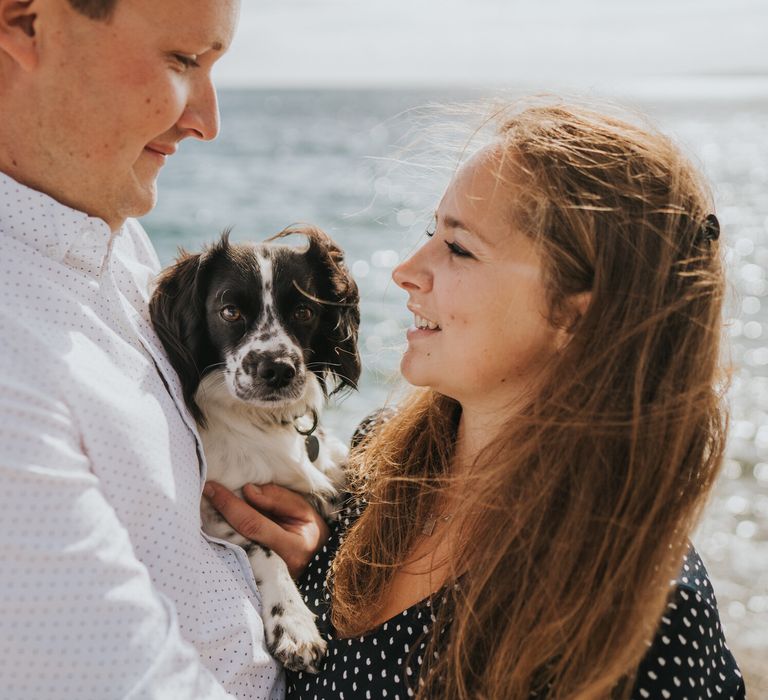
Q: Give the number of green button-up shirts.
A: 0